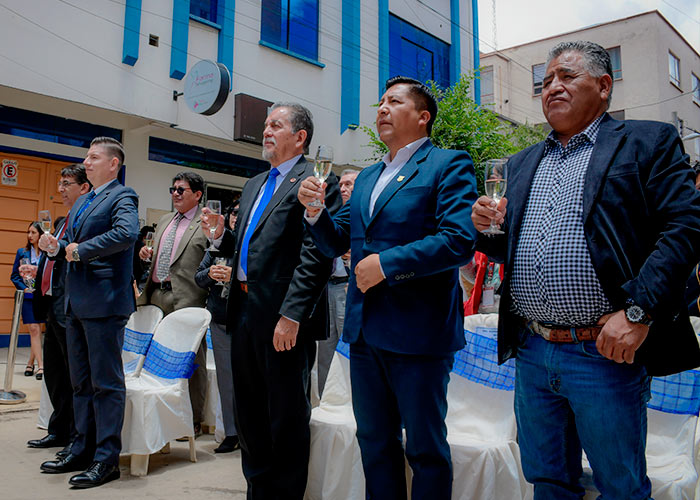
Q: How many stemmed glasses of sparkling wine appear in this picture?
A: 7